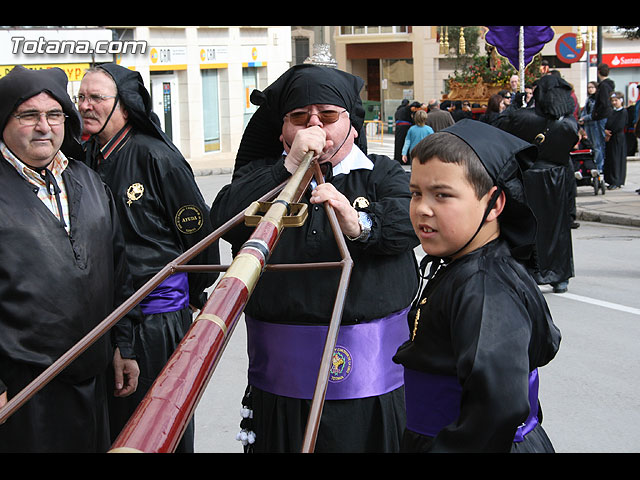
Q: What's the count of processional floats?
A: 1